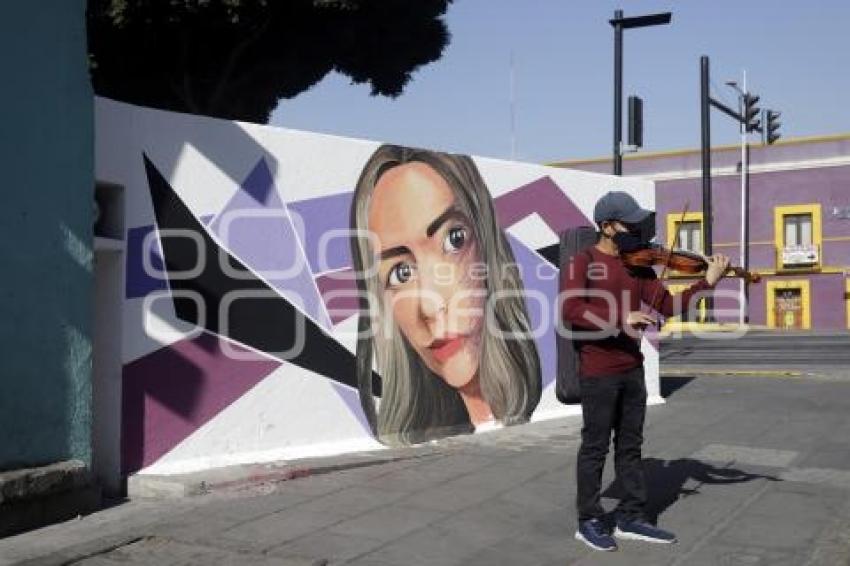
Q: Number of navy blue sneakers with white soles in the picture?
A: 2